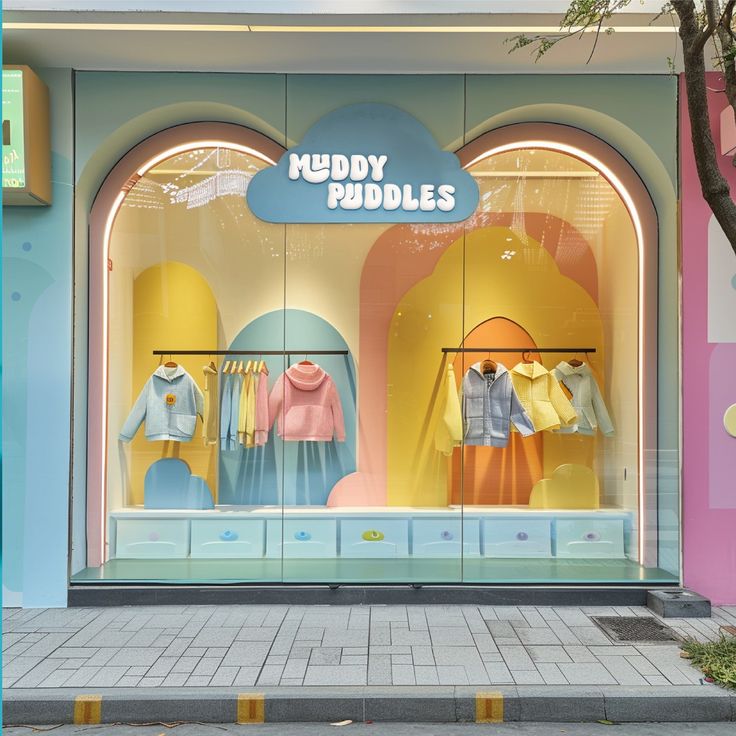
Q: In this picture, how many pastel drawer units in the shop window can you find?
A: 7